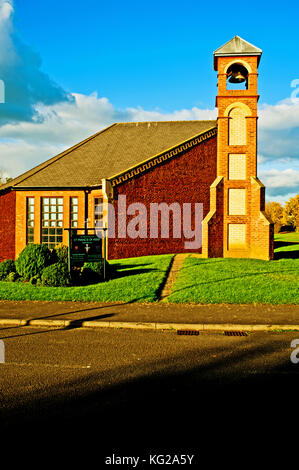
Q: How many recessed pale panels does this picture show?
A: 4